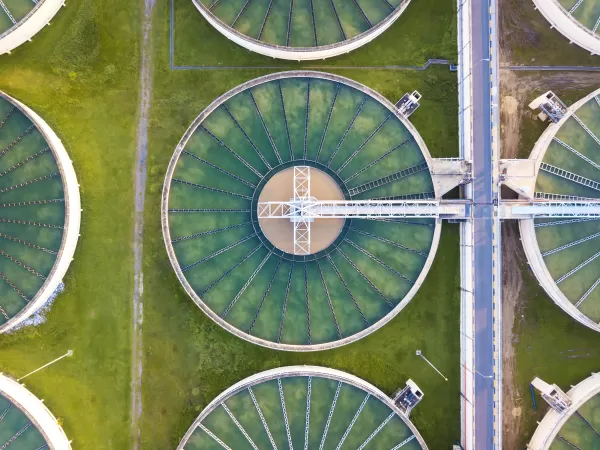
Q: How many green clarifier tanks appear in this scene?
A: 9